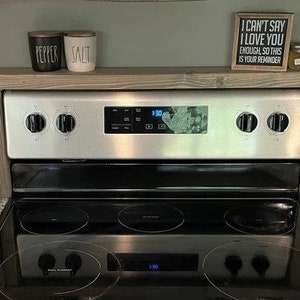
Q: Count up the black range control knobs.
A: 4